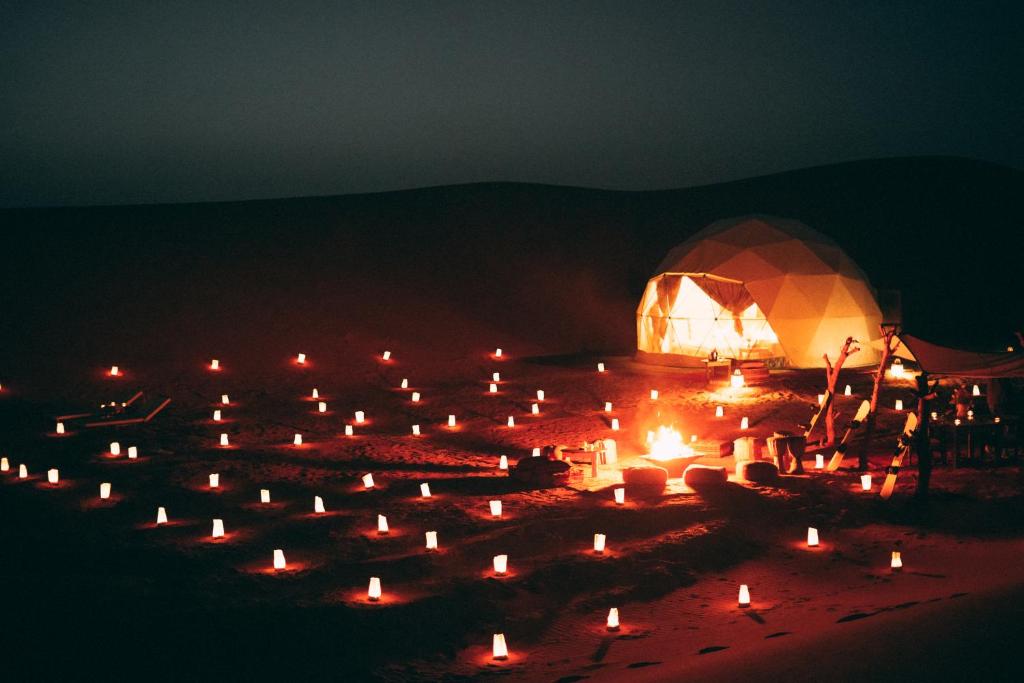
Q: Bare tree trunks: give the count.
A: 3